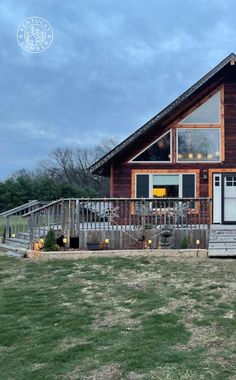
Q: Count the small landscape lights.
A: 6